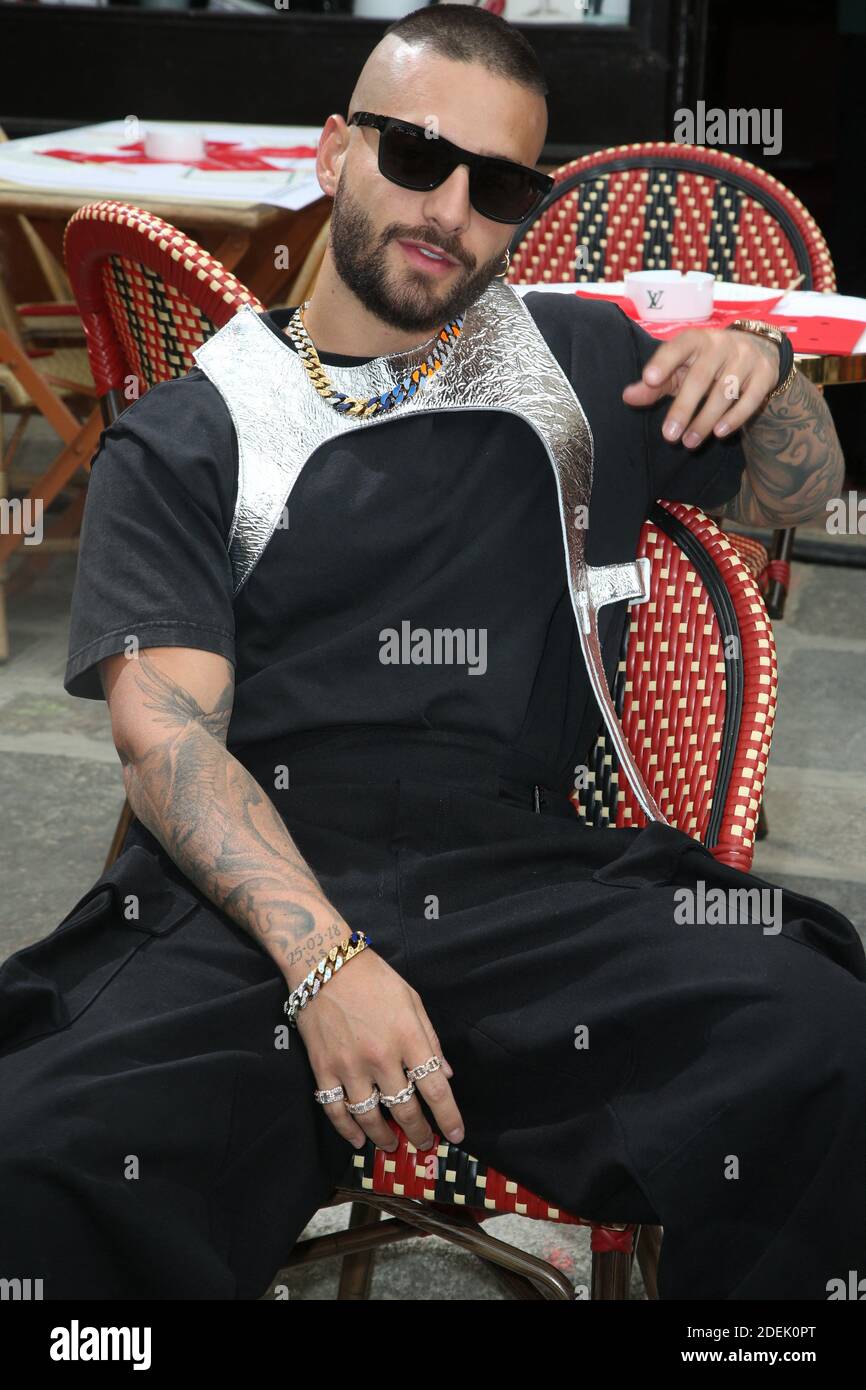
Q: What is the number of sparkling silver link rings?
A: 4